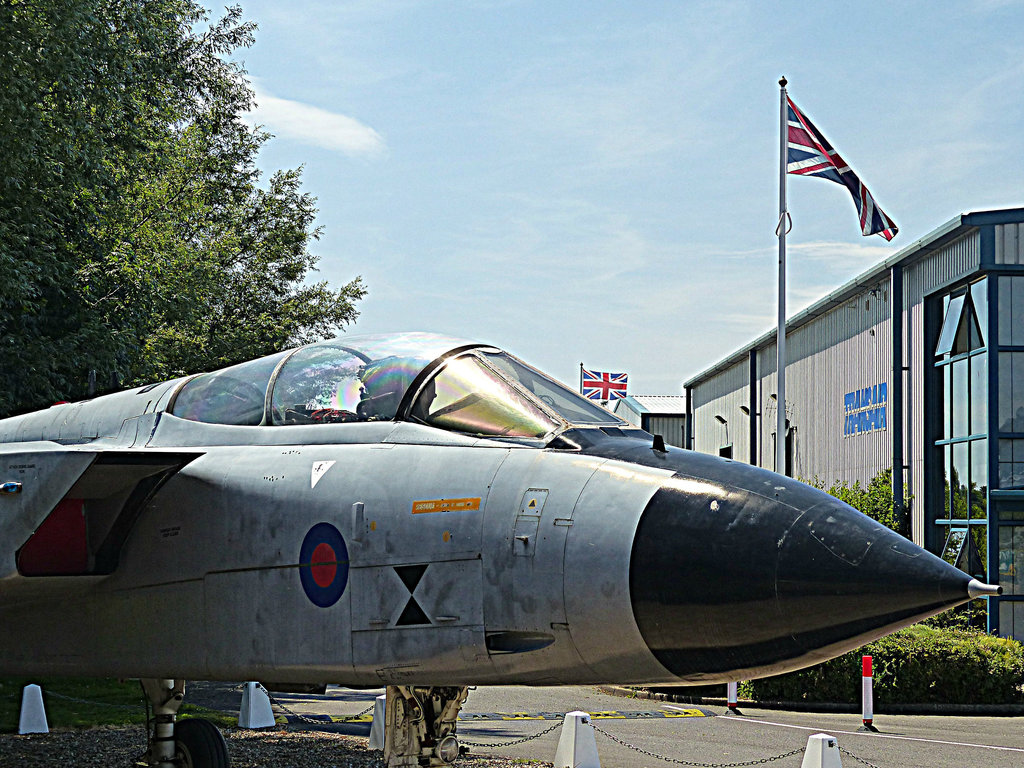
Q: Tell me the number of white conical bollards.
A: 5